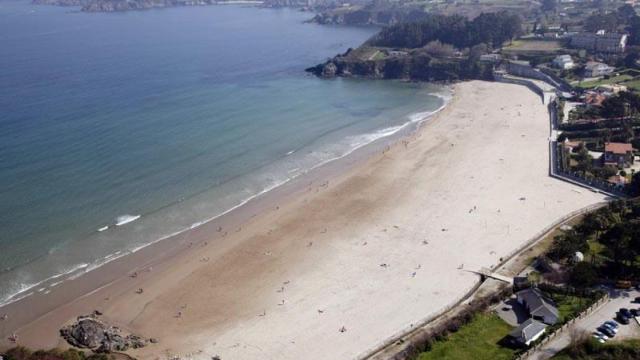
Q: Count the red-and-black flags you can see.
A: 0